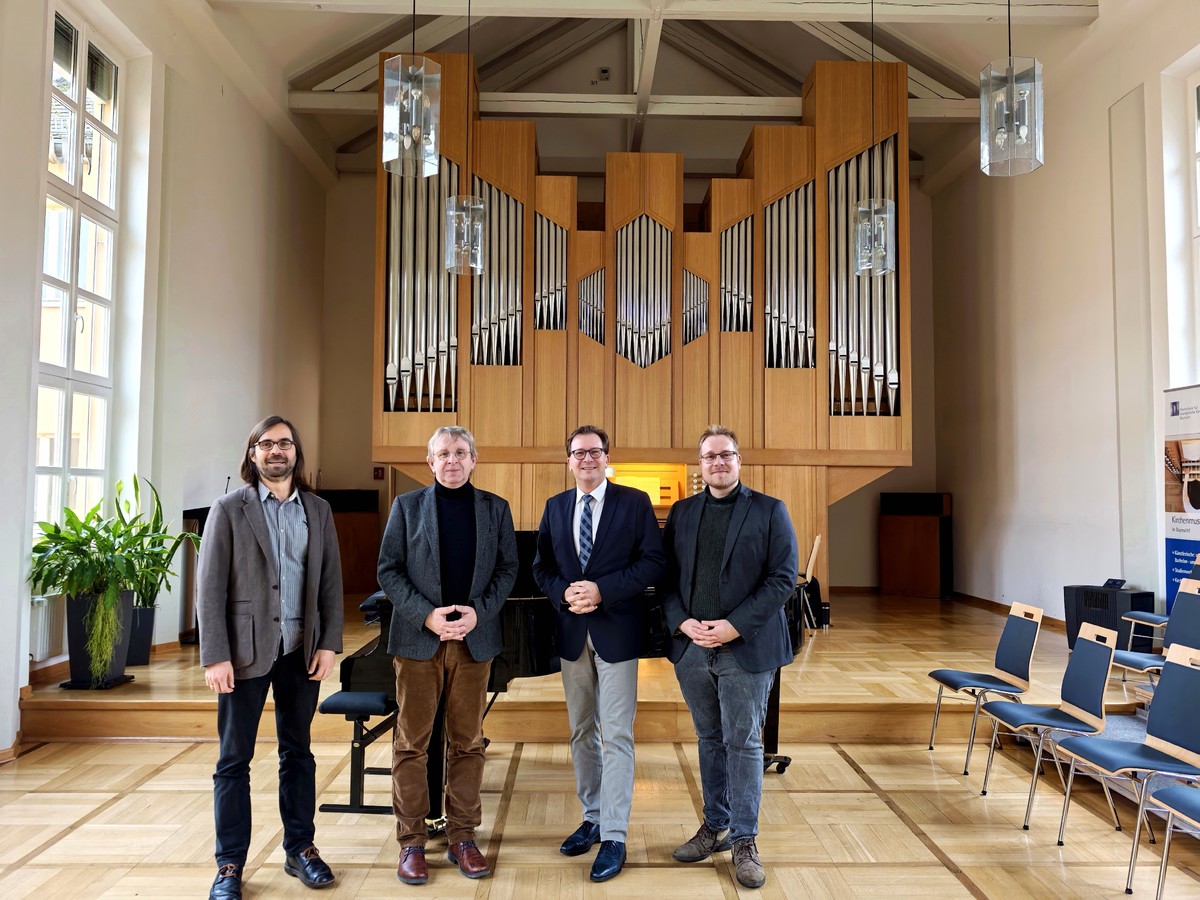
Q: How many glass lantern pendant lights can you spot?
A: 4